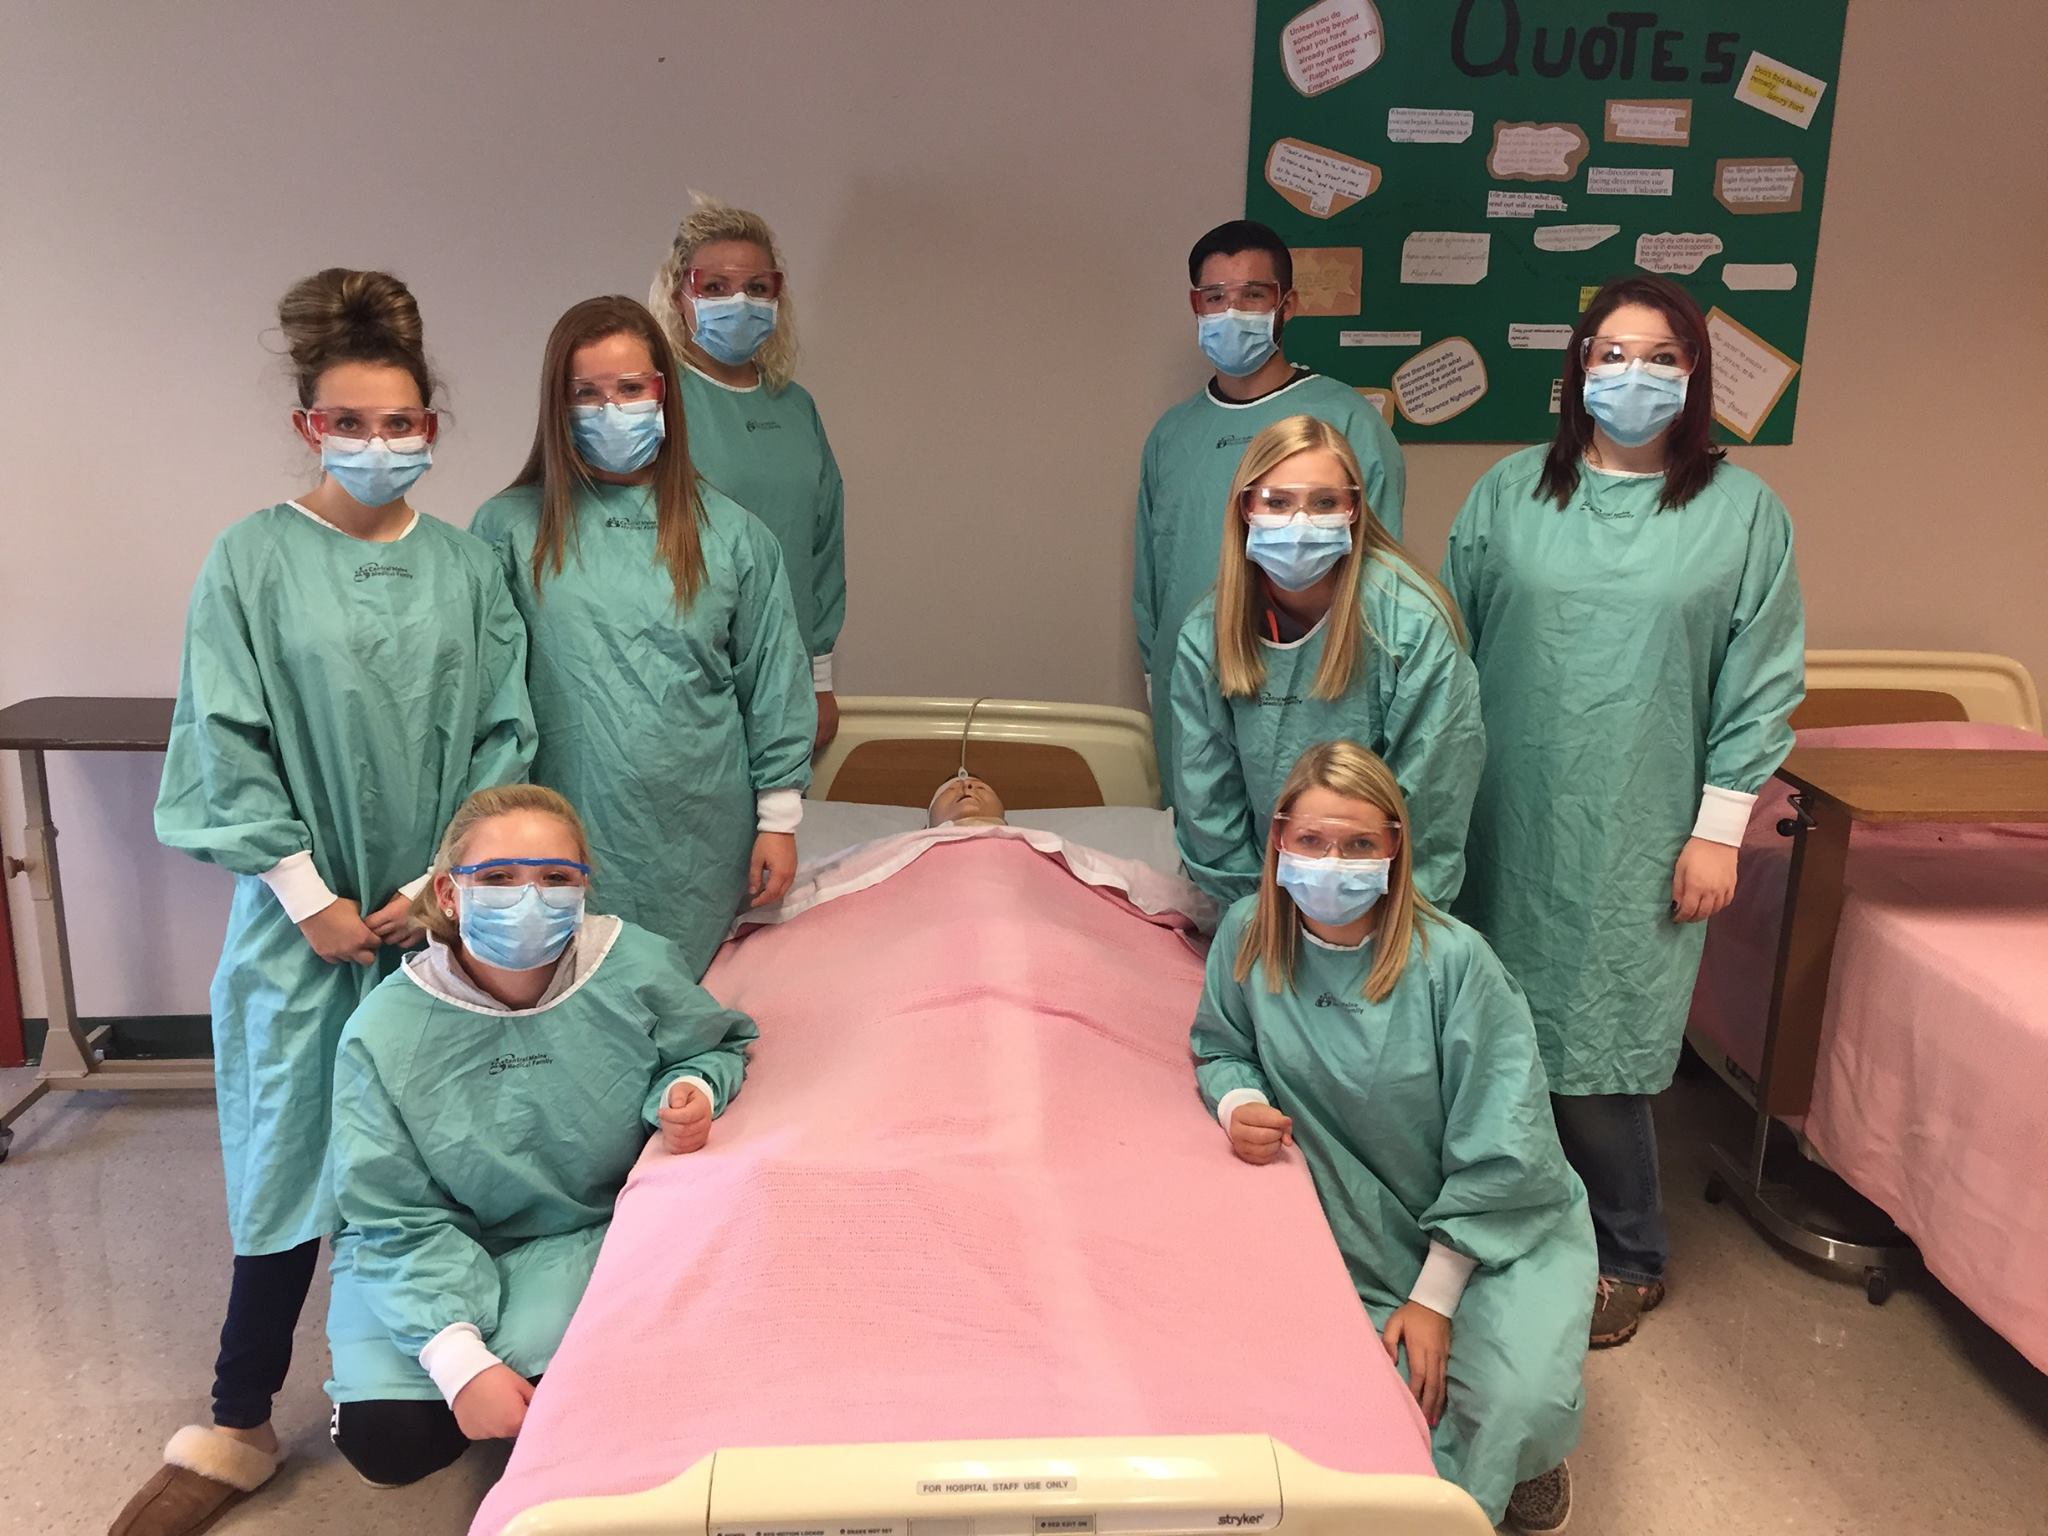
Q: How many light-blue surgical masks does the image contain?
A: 8